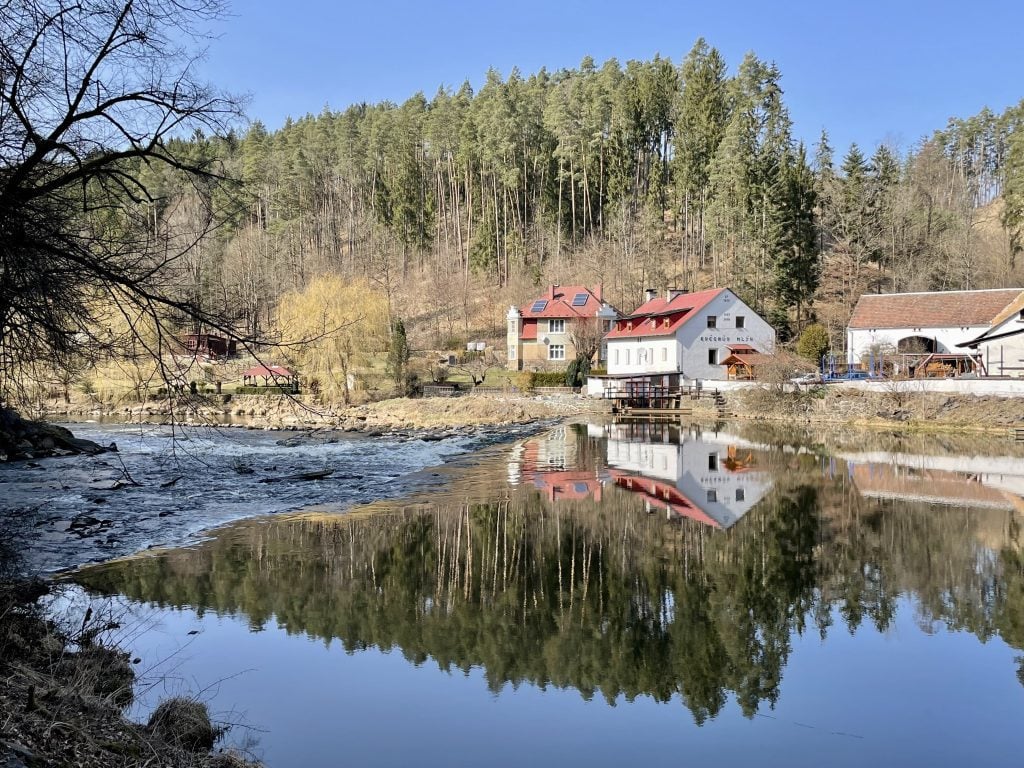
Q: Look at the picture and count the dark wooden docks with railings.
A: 1